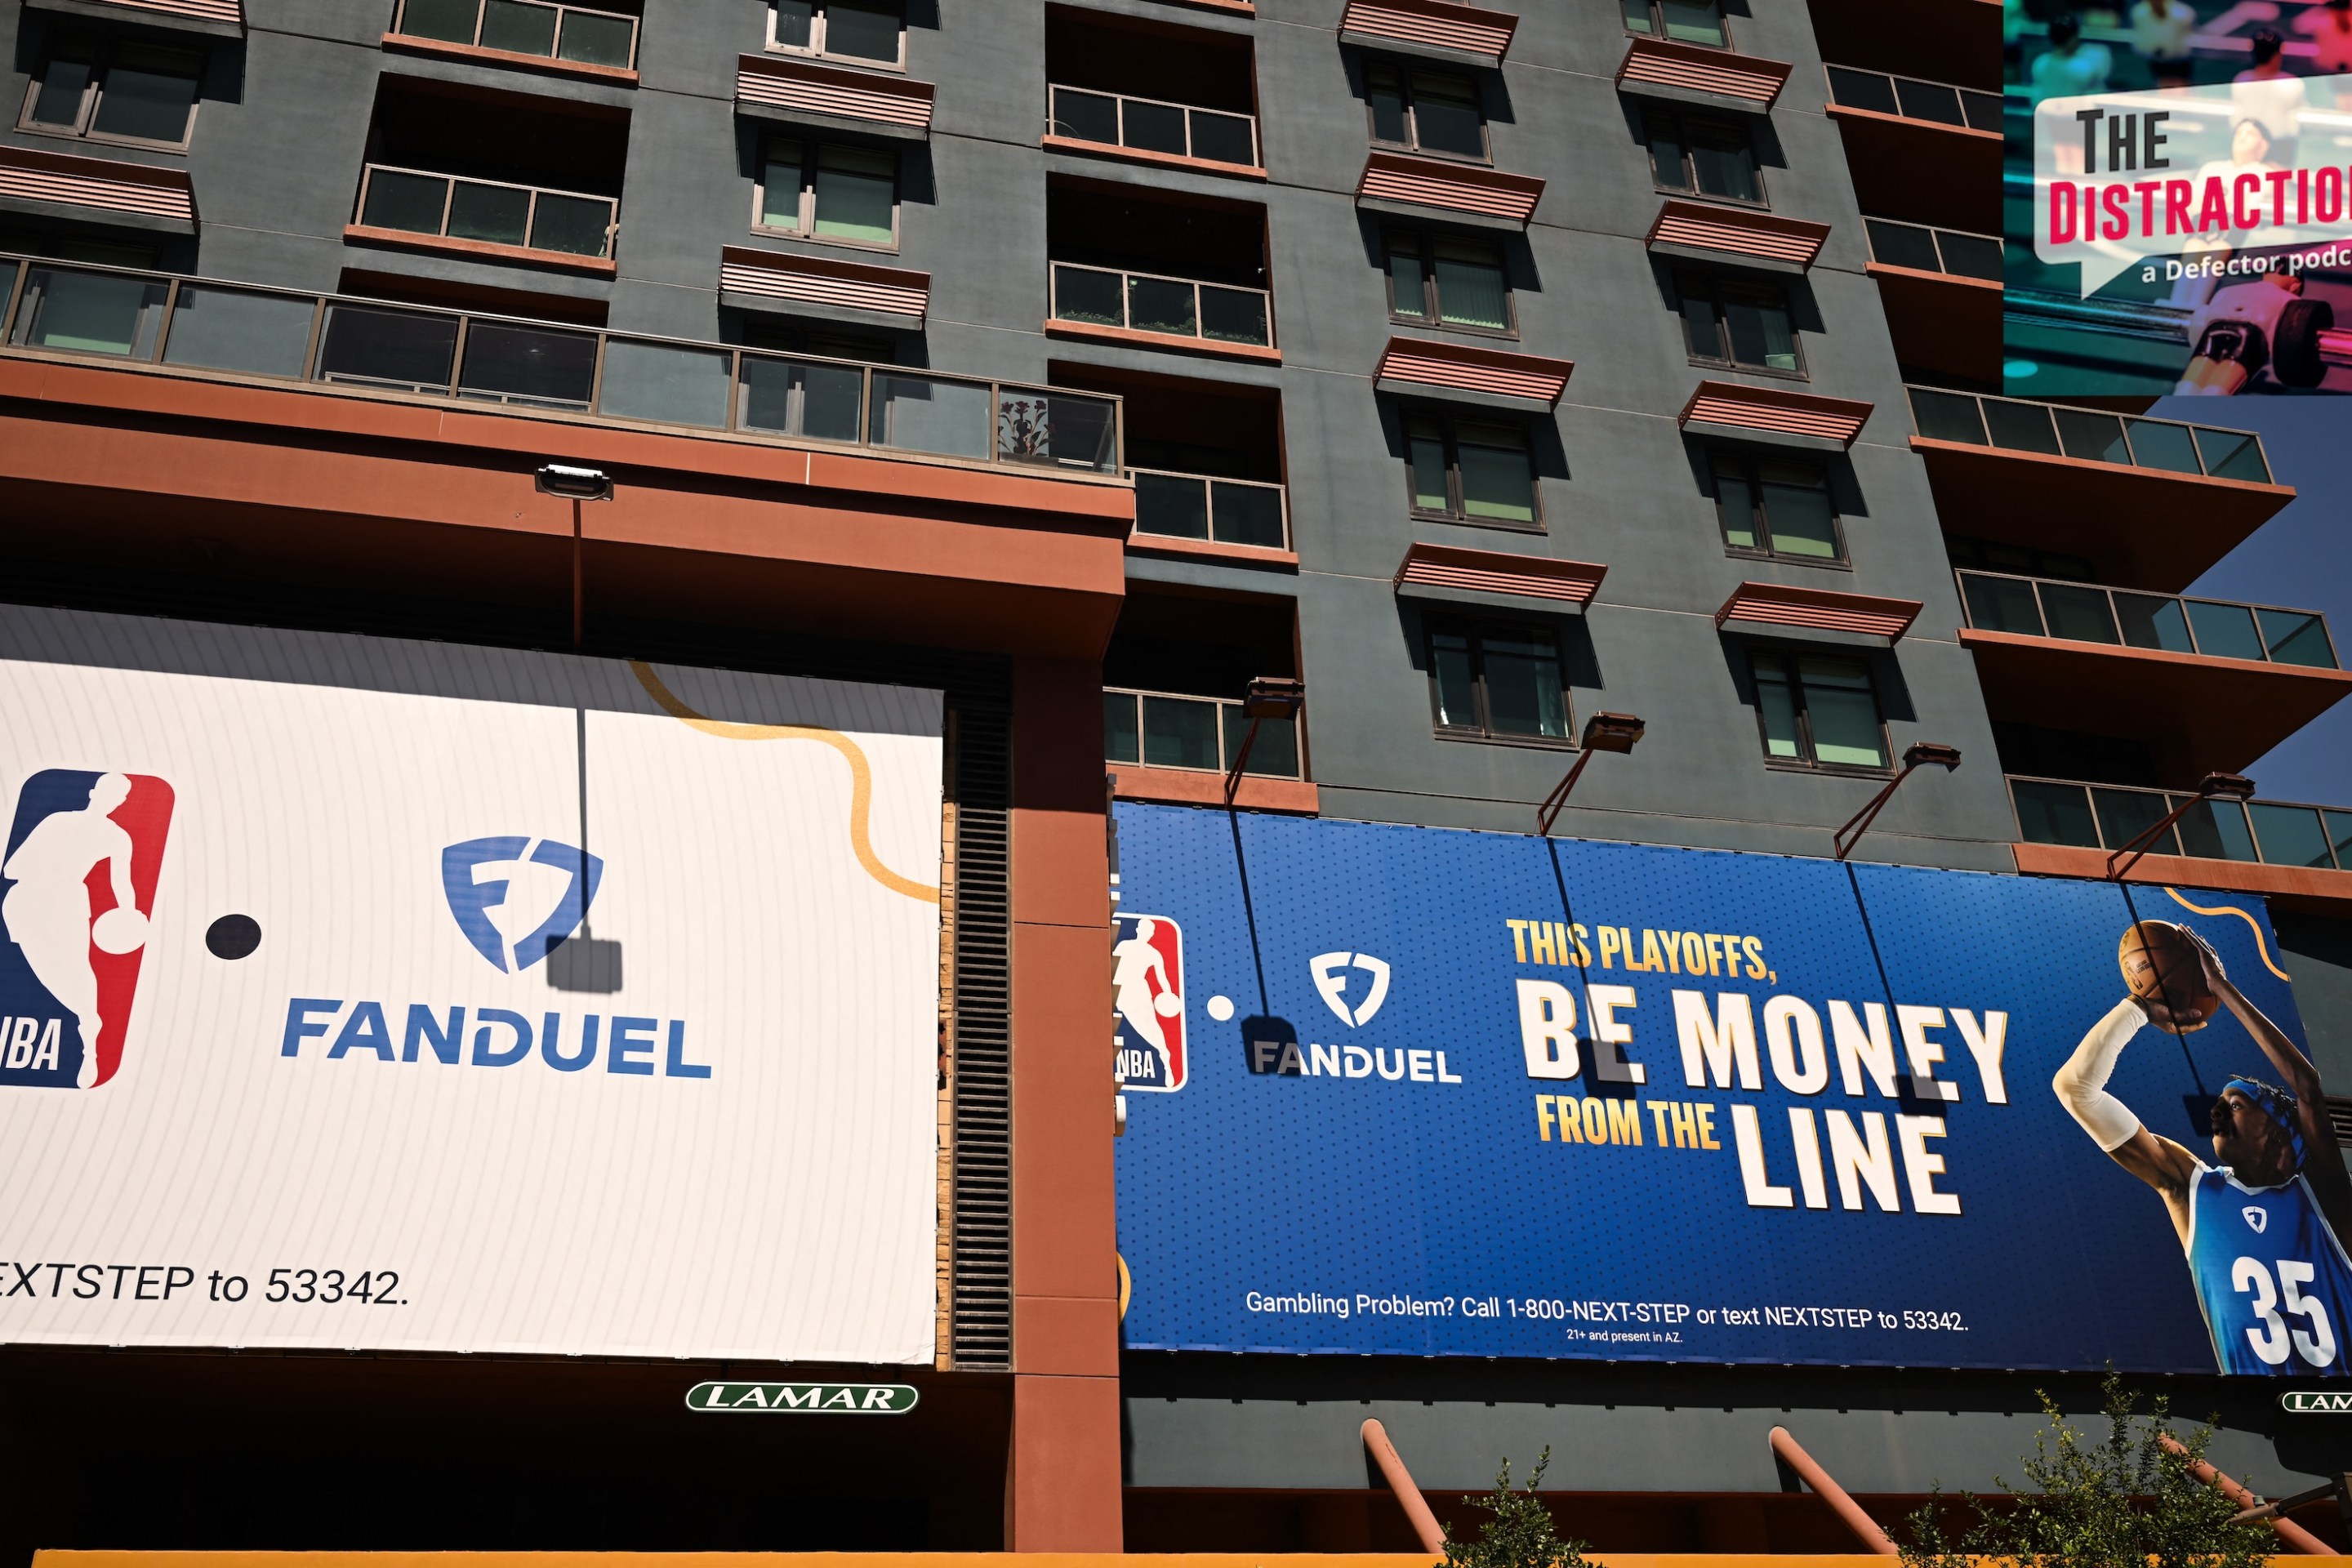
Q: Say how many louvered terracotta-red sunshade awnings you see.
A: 12